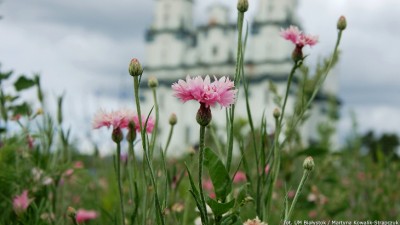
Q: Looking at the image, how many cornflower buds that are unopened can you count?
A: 7